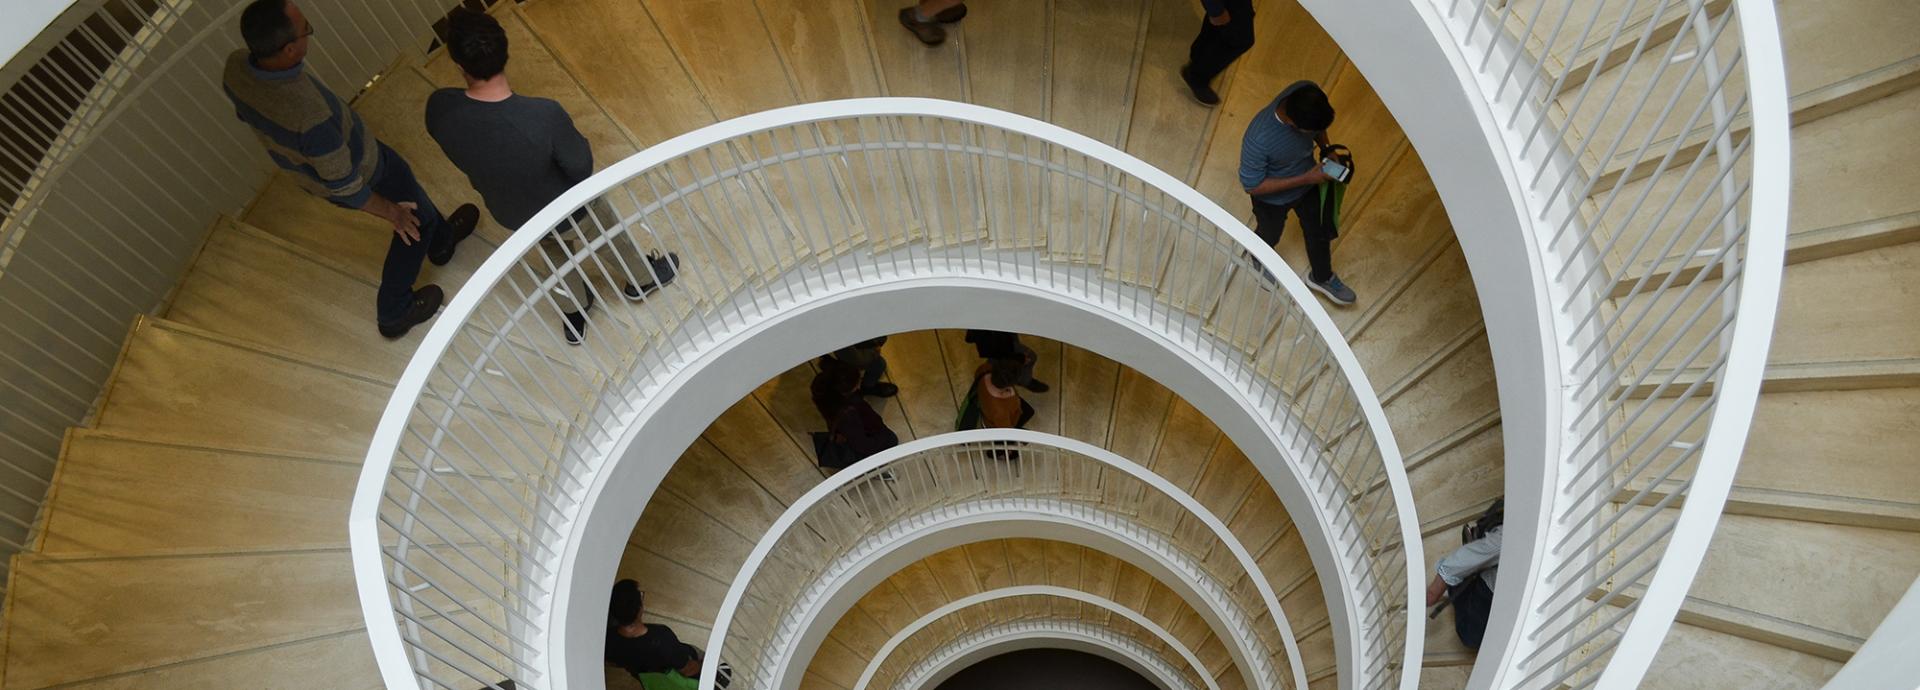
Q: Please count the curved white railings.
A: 4